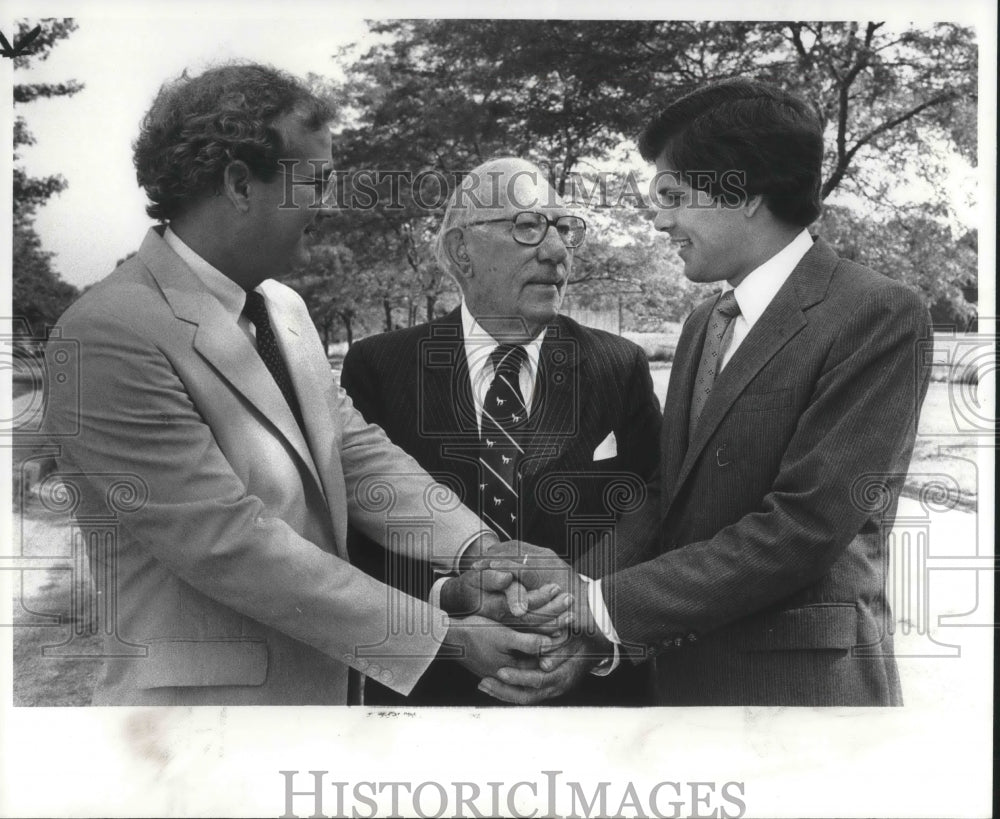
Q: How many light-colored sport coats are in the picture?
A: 1